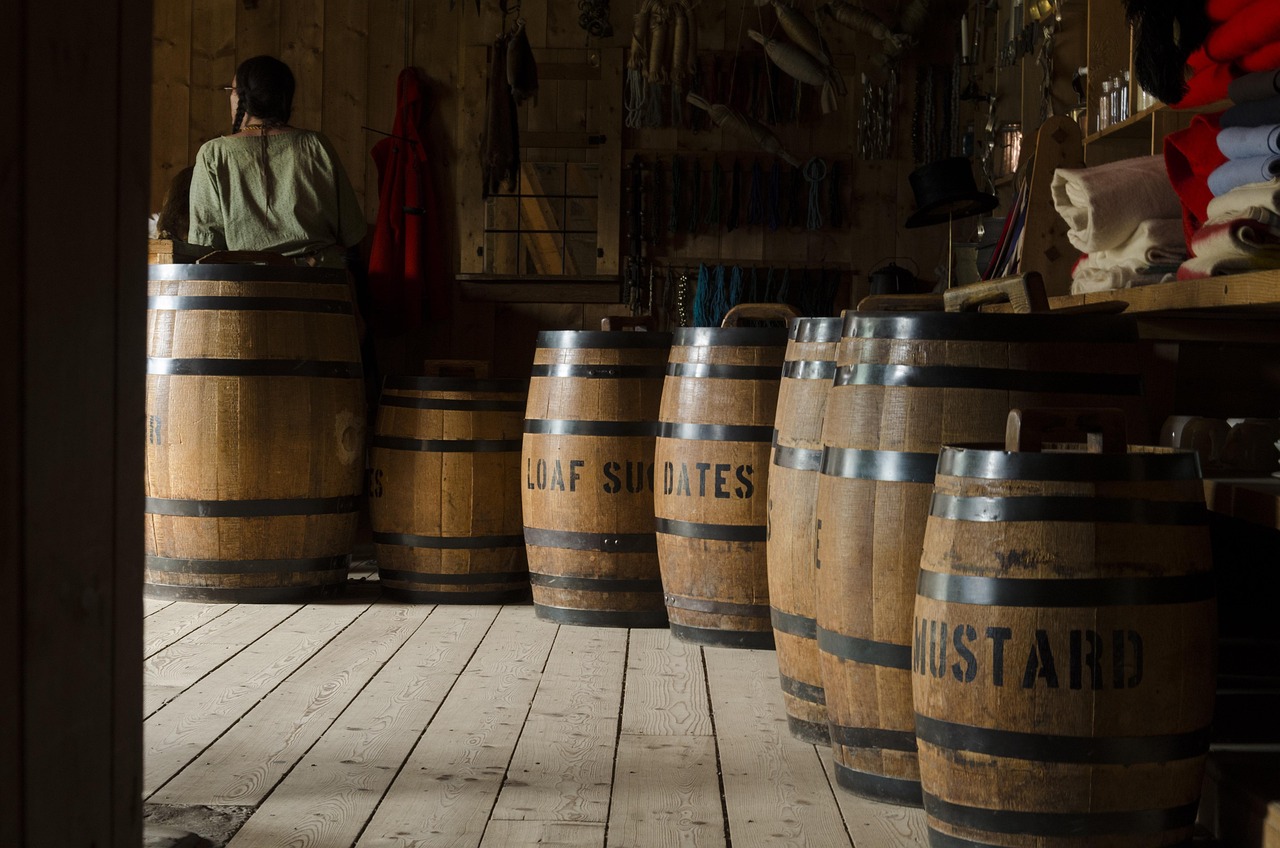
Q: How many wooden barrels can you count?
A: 7